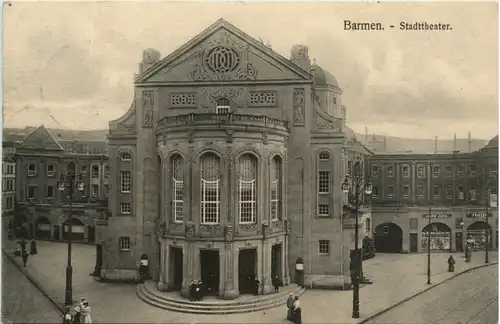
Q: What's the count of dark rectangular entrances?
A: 4